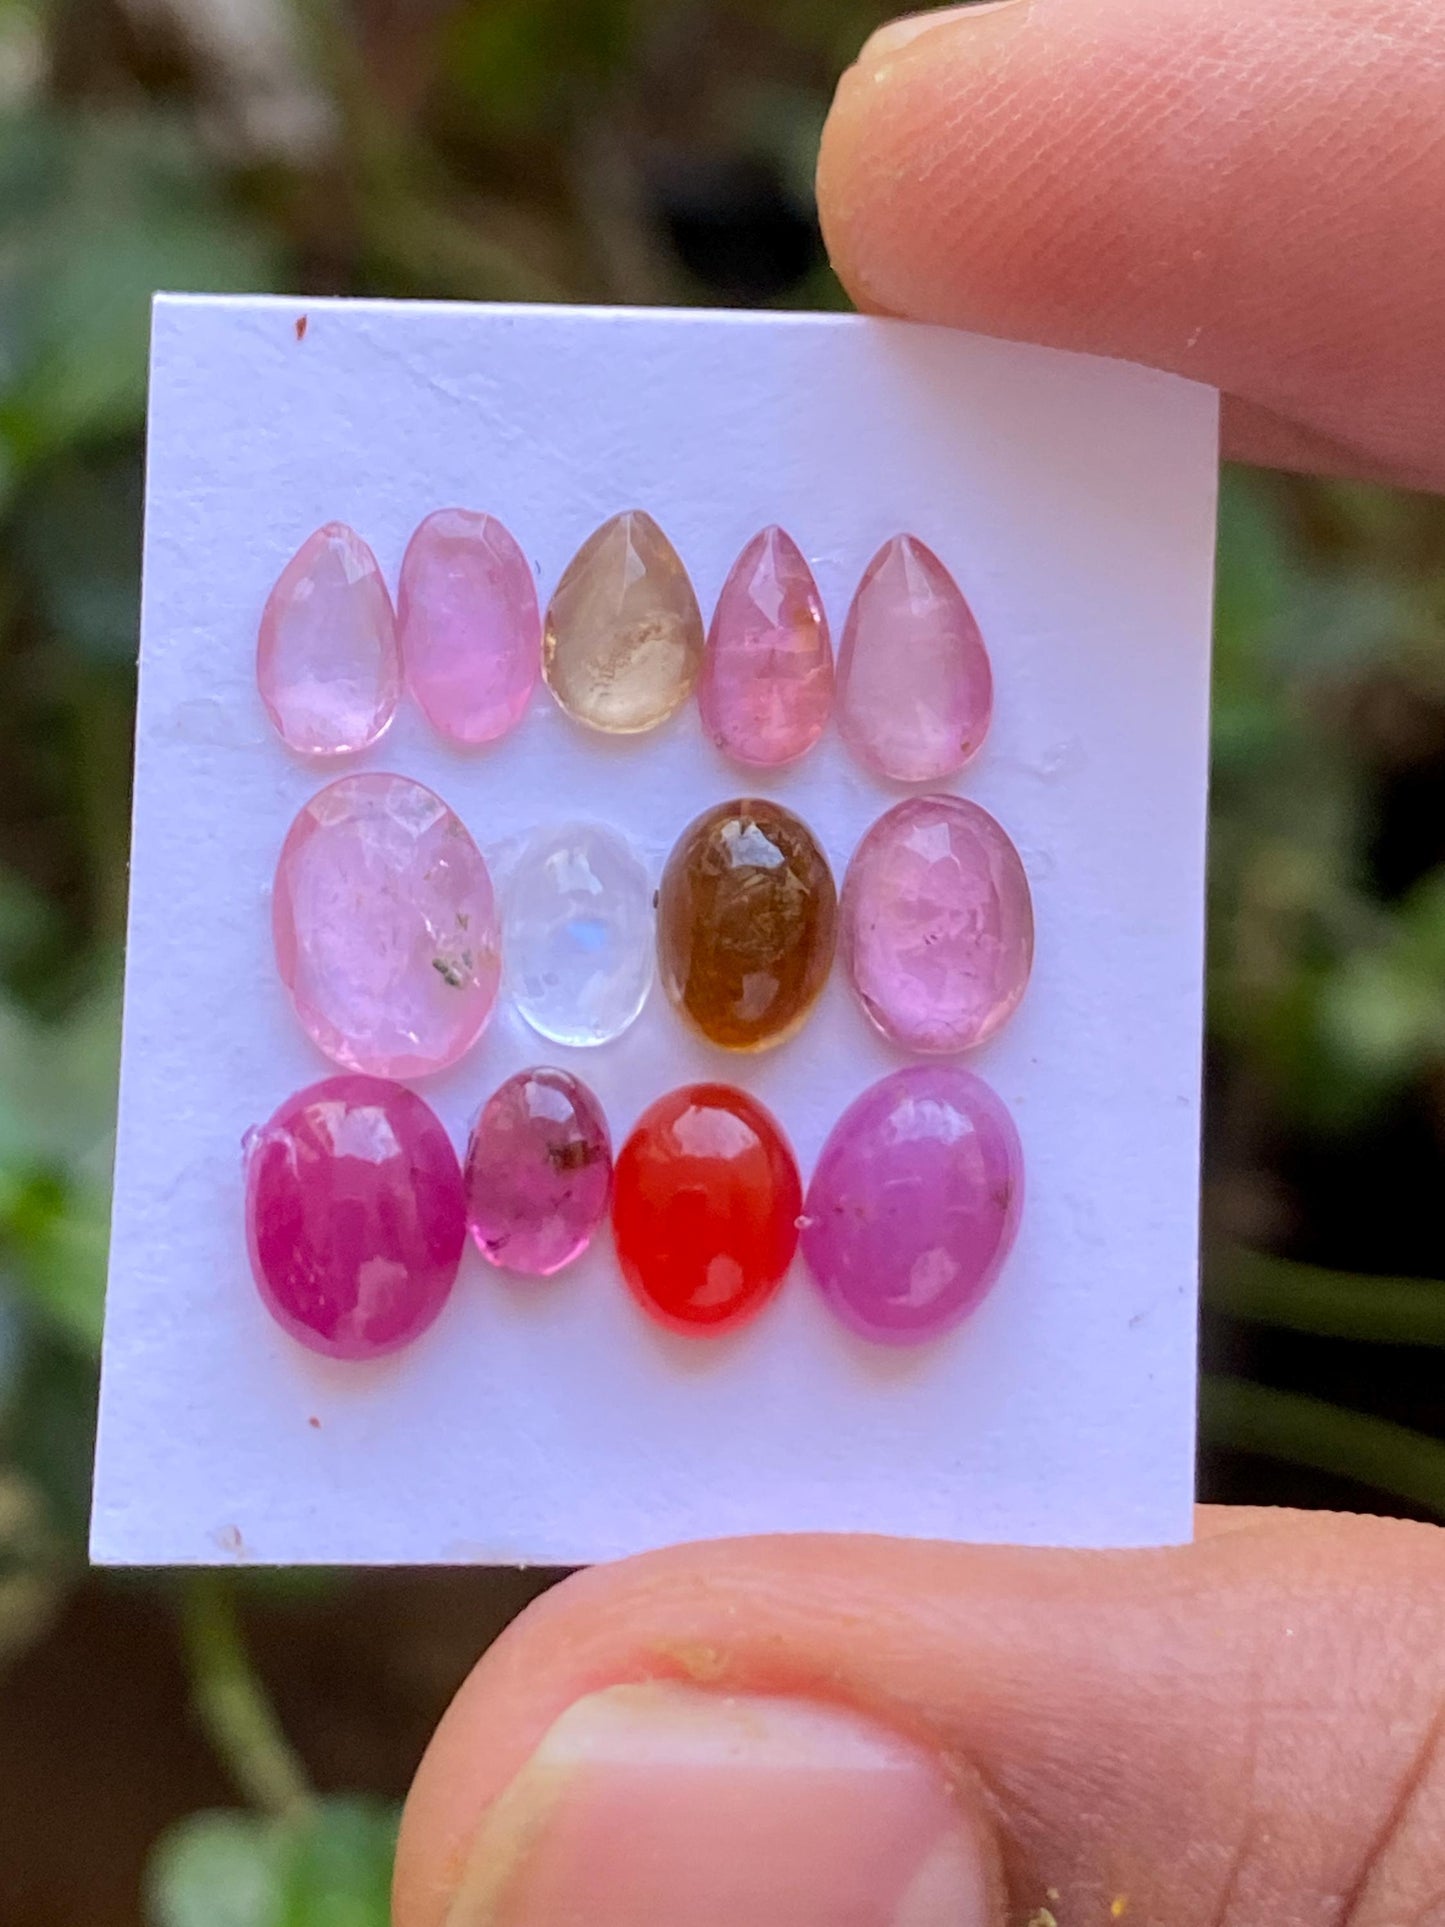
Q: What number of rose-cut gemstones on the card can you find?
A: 7